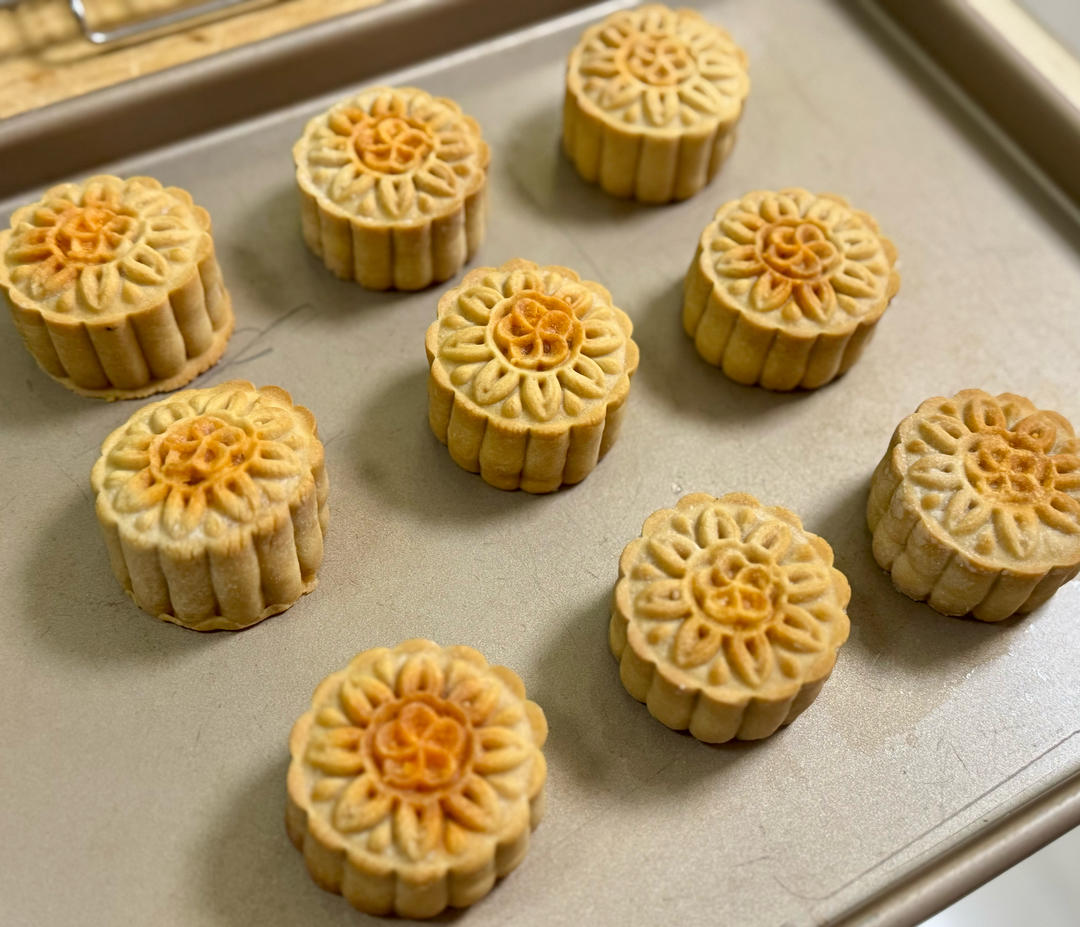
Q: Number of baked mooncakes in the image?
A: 9